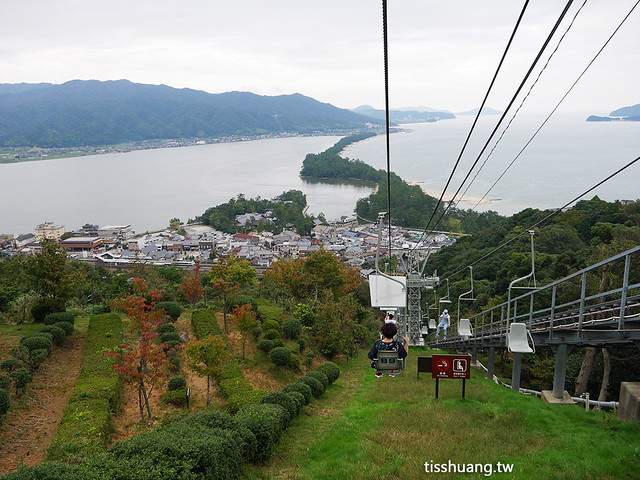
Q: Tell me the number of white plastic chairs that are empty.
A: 4